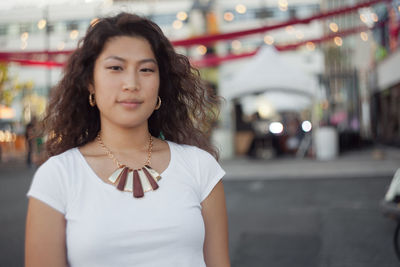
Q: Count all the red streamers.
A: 2